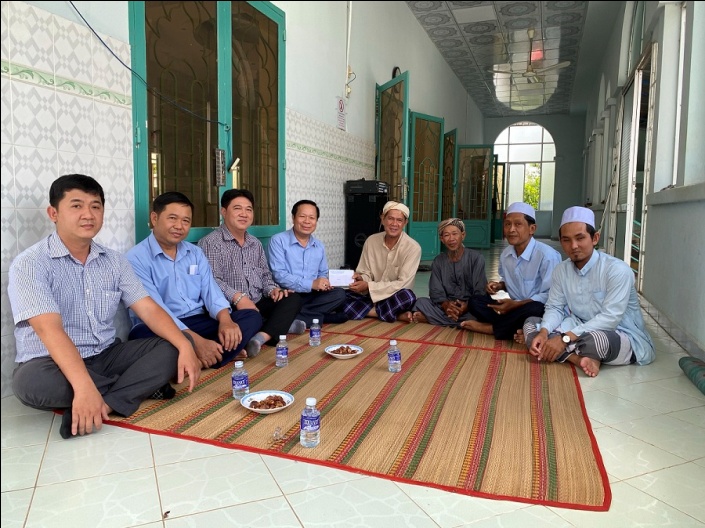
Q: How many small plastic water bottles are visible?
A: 5